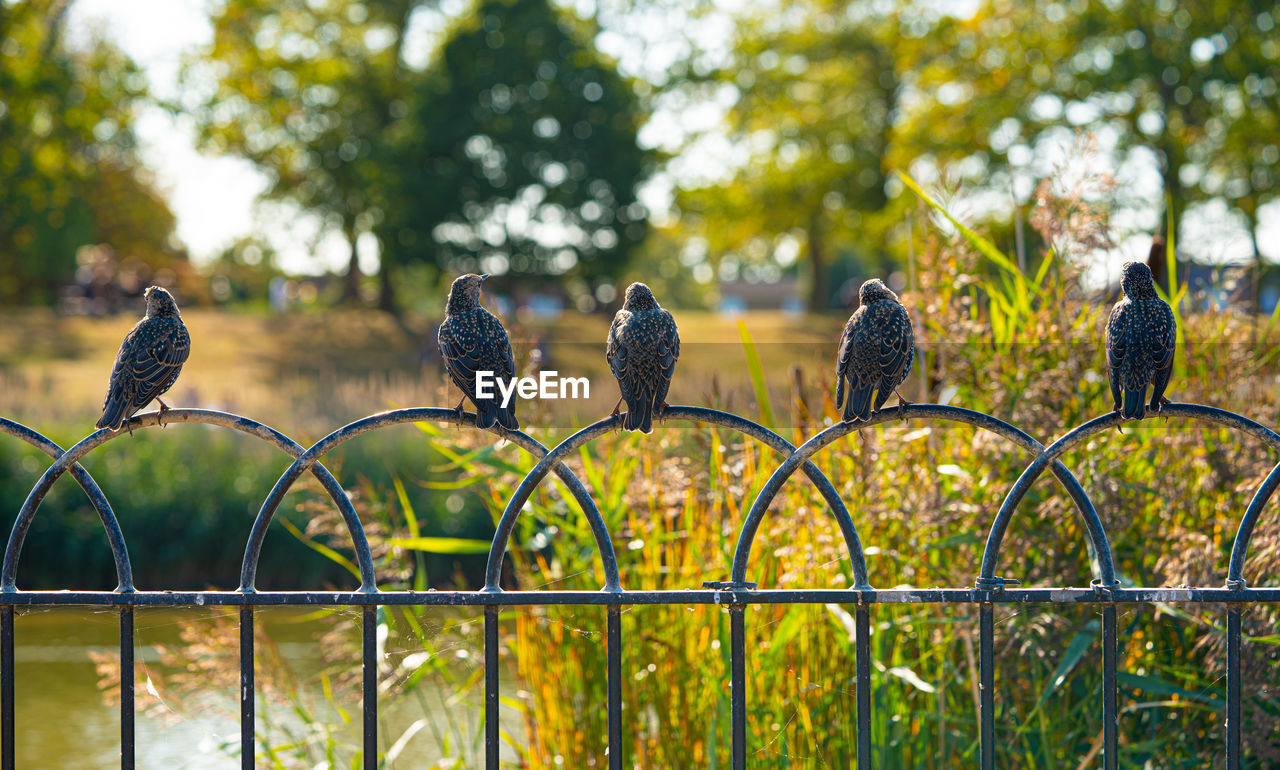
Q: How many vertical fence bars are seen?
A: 11